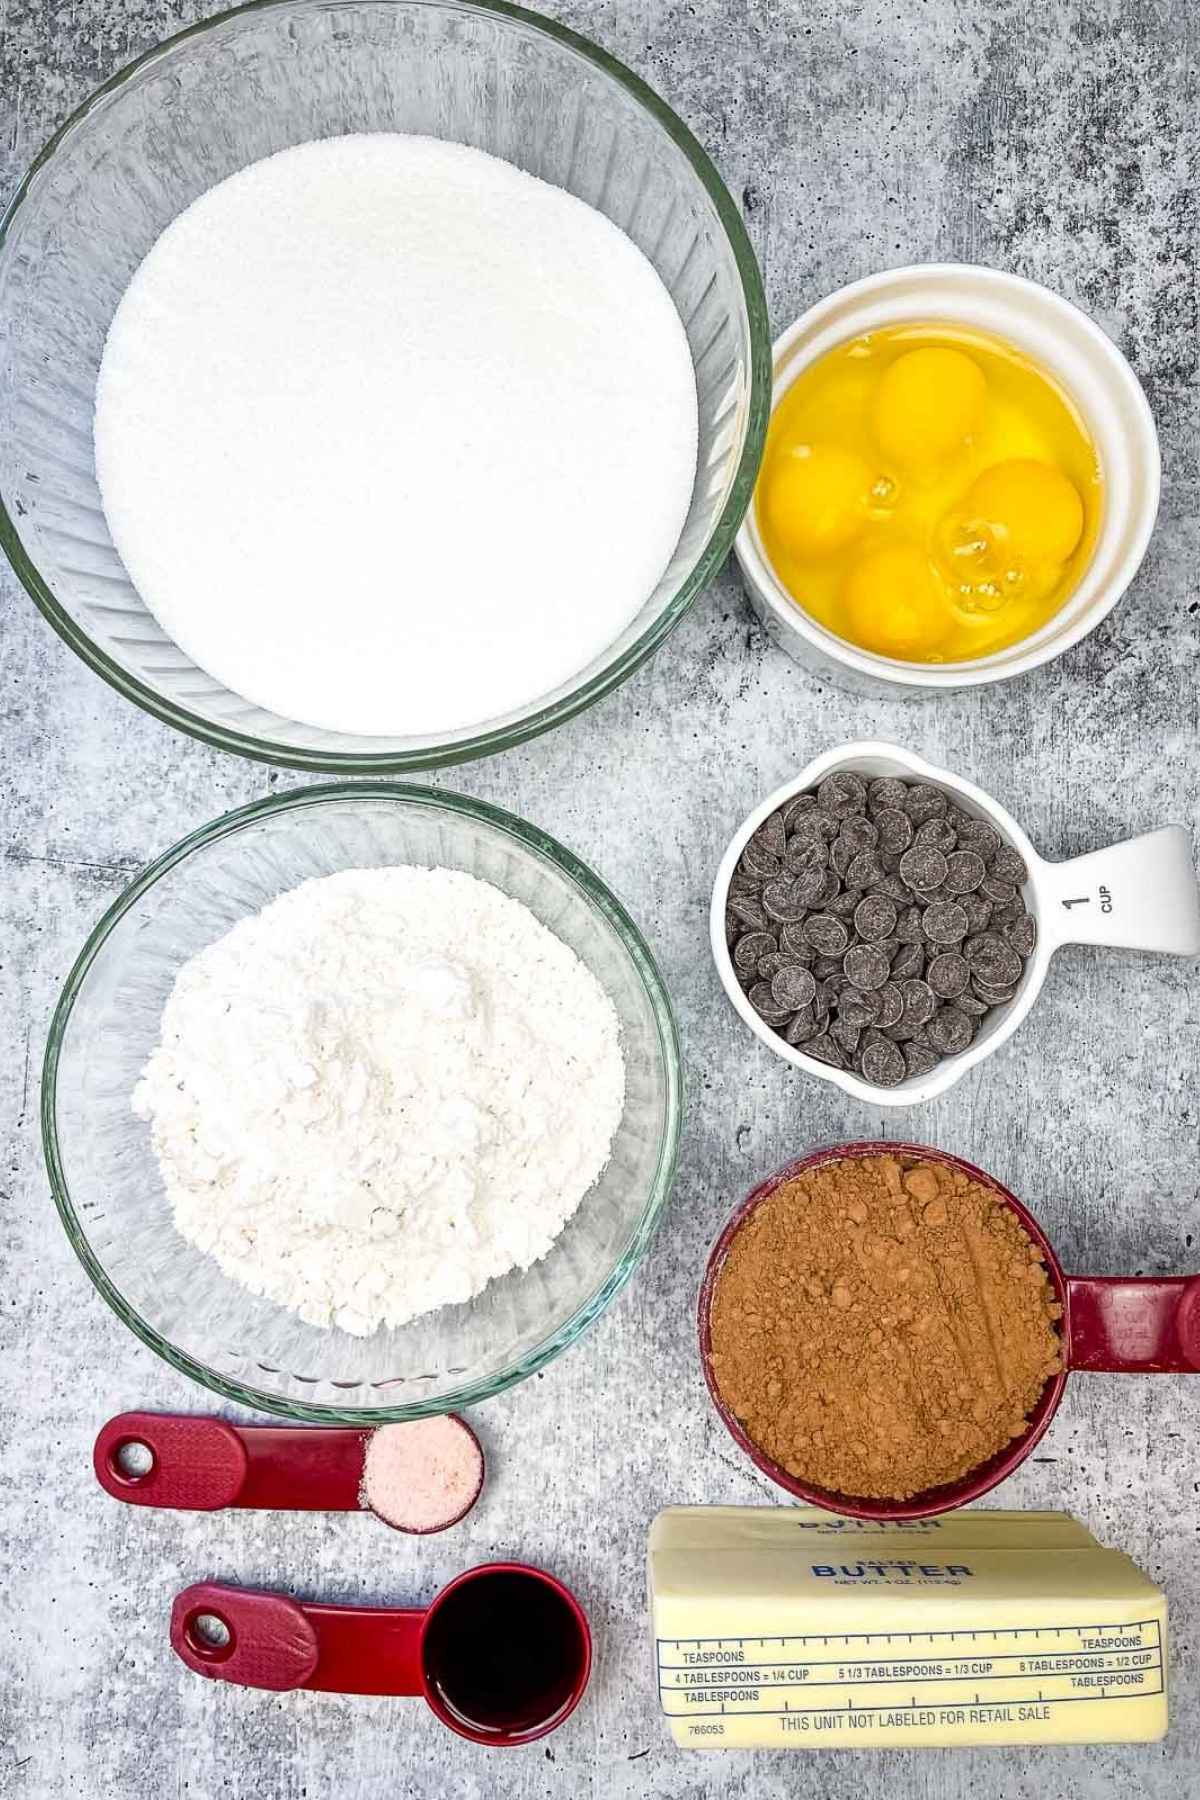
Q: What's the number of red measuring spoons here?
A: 2